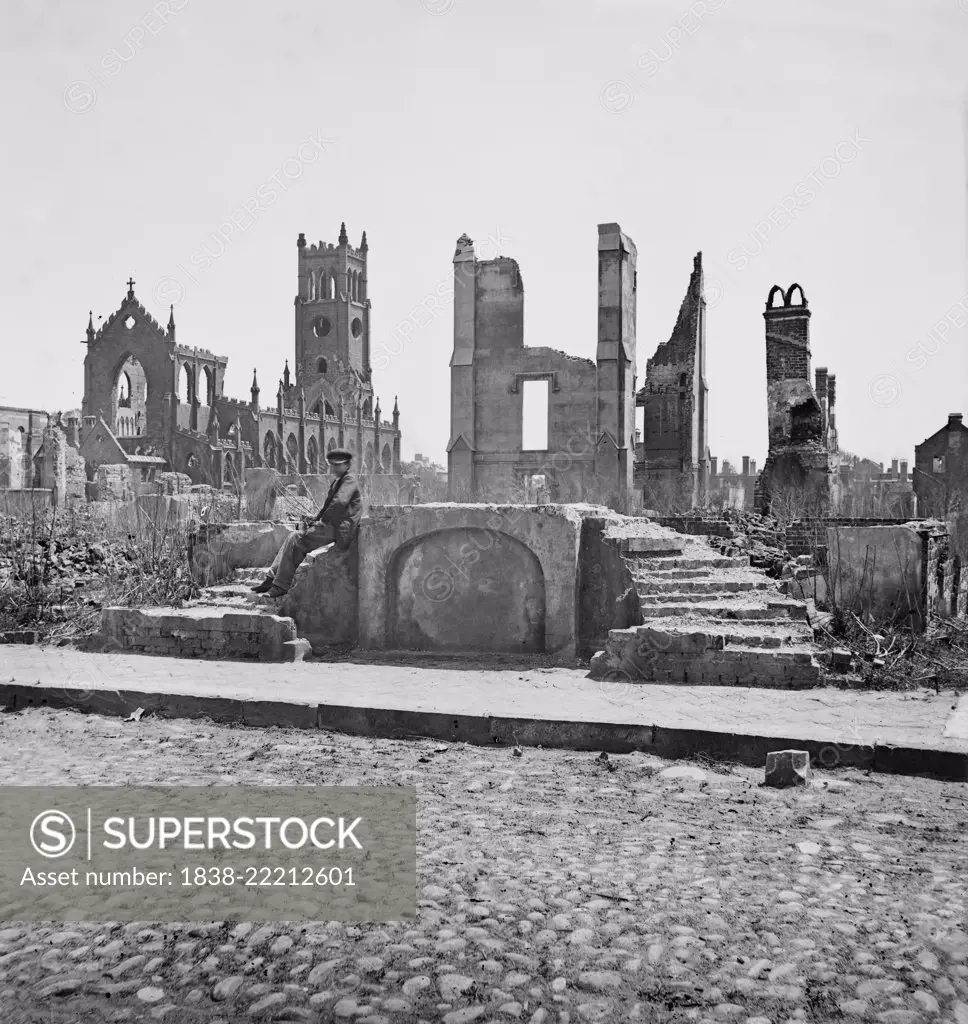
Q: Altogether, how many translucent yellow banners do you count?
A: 1